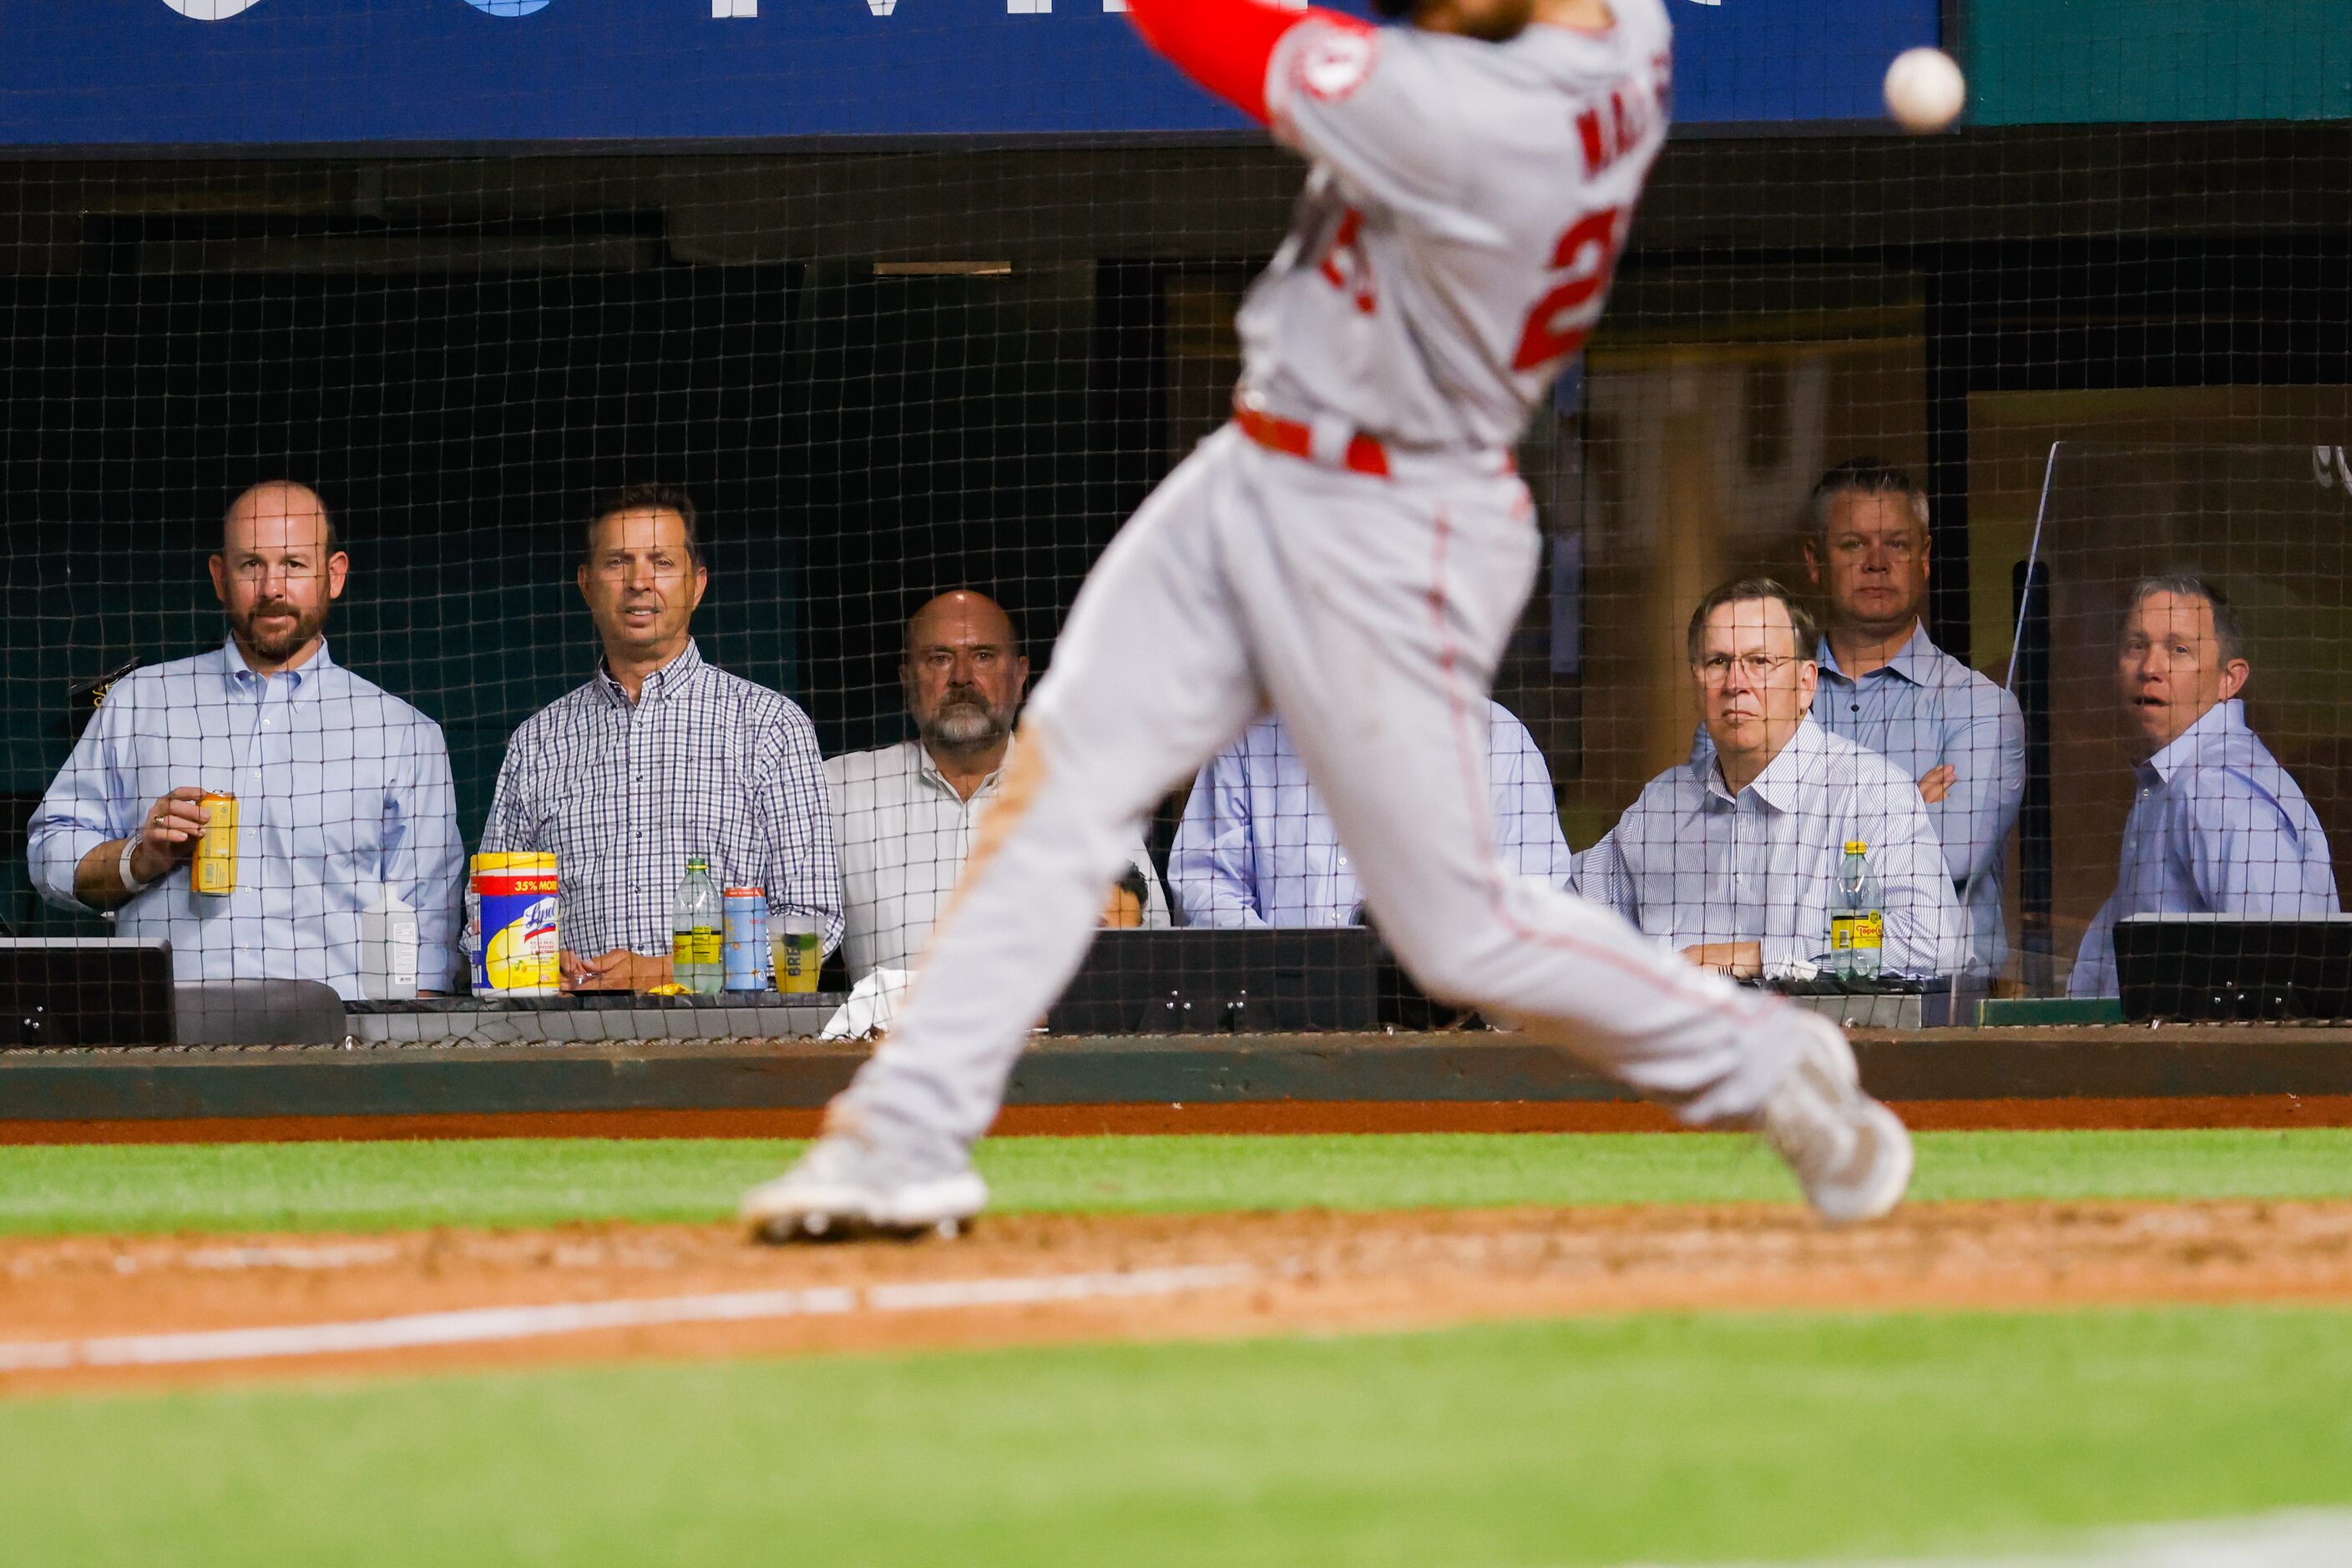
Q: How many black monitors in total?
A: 3